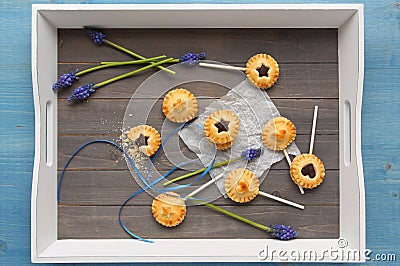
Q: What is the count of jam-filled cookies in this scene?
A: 4